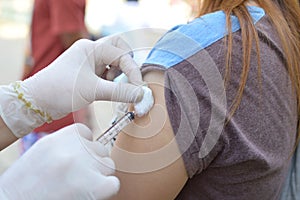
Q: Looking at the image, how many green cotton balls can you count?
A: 0